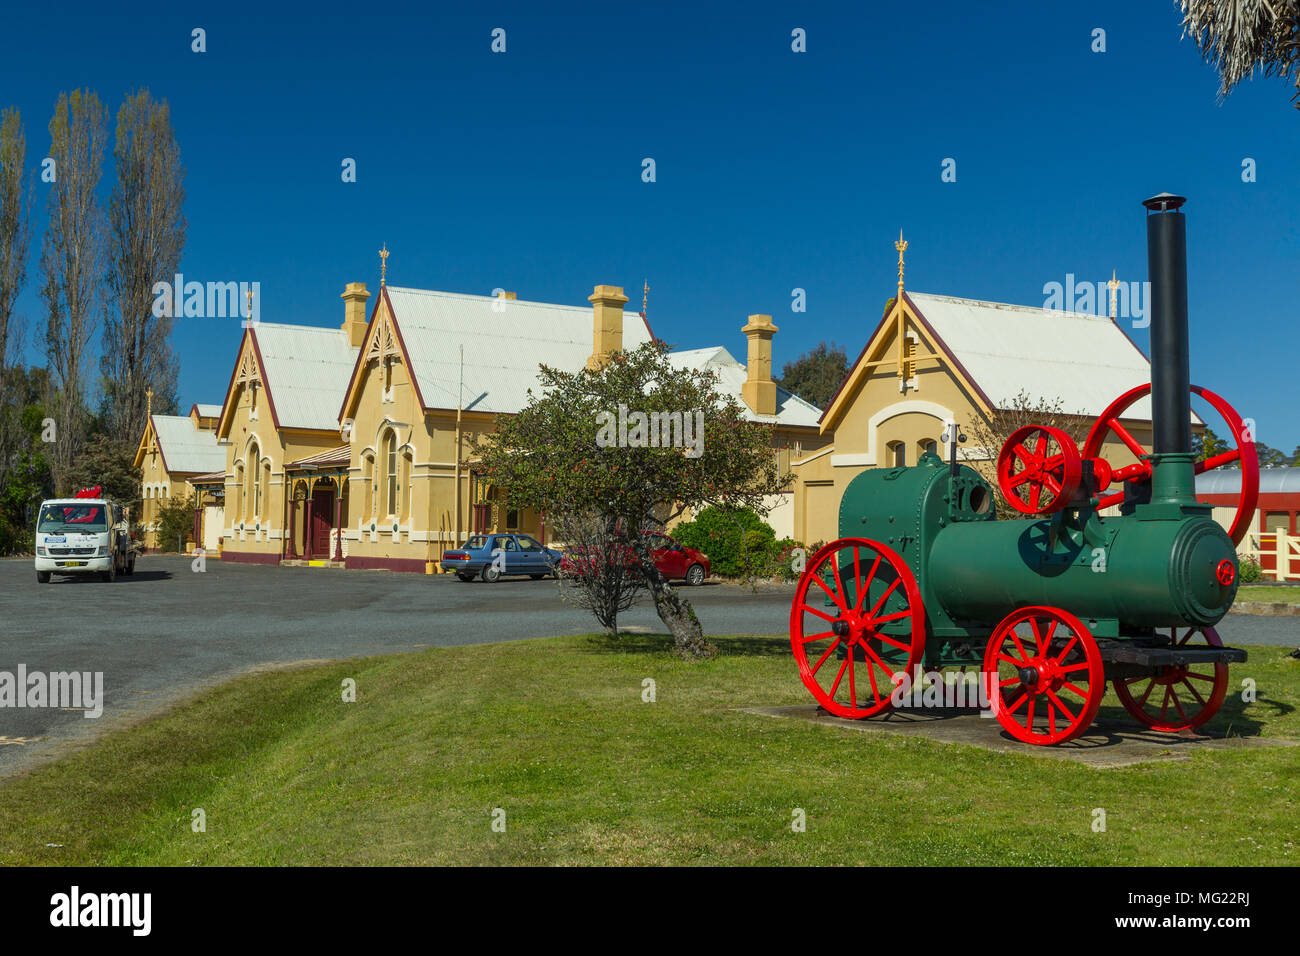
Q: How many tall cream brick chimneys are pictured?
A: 3